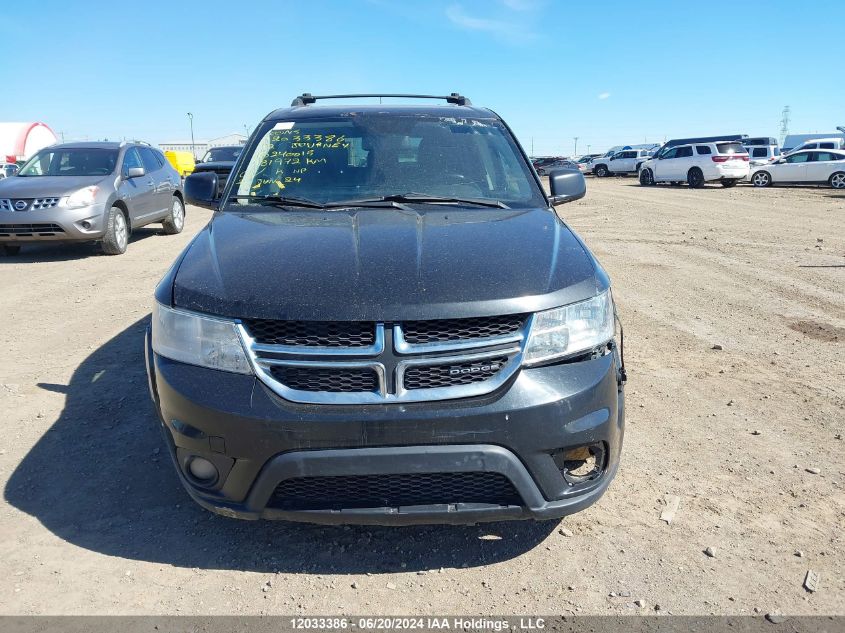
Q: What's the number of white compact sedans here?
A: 1